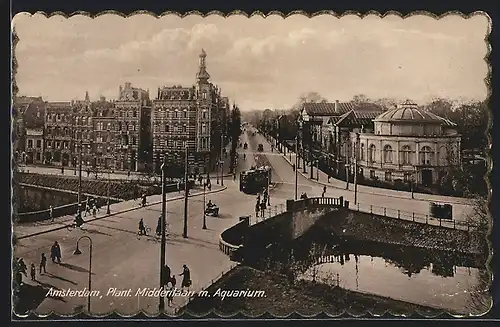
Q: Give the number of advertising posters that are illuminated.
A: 0